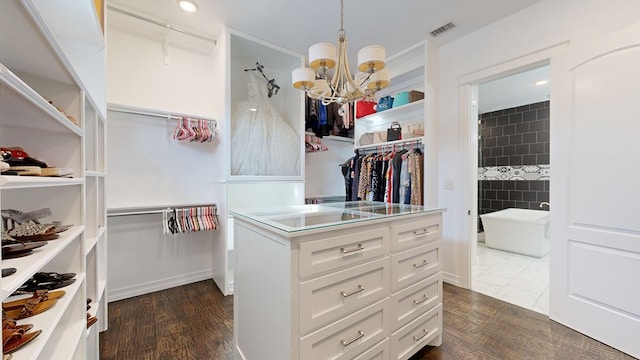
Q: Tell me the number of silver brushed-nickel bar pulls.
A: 7